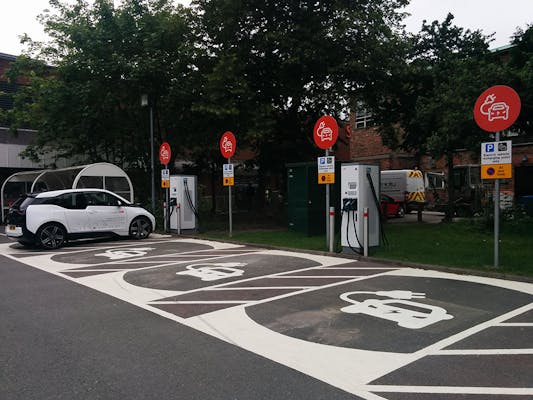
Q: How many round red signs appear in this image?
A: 4